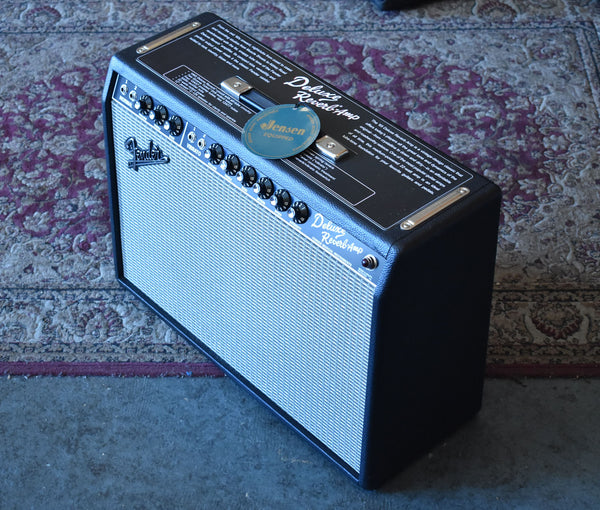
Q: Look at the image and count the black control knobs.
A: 9